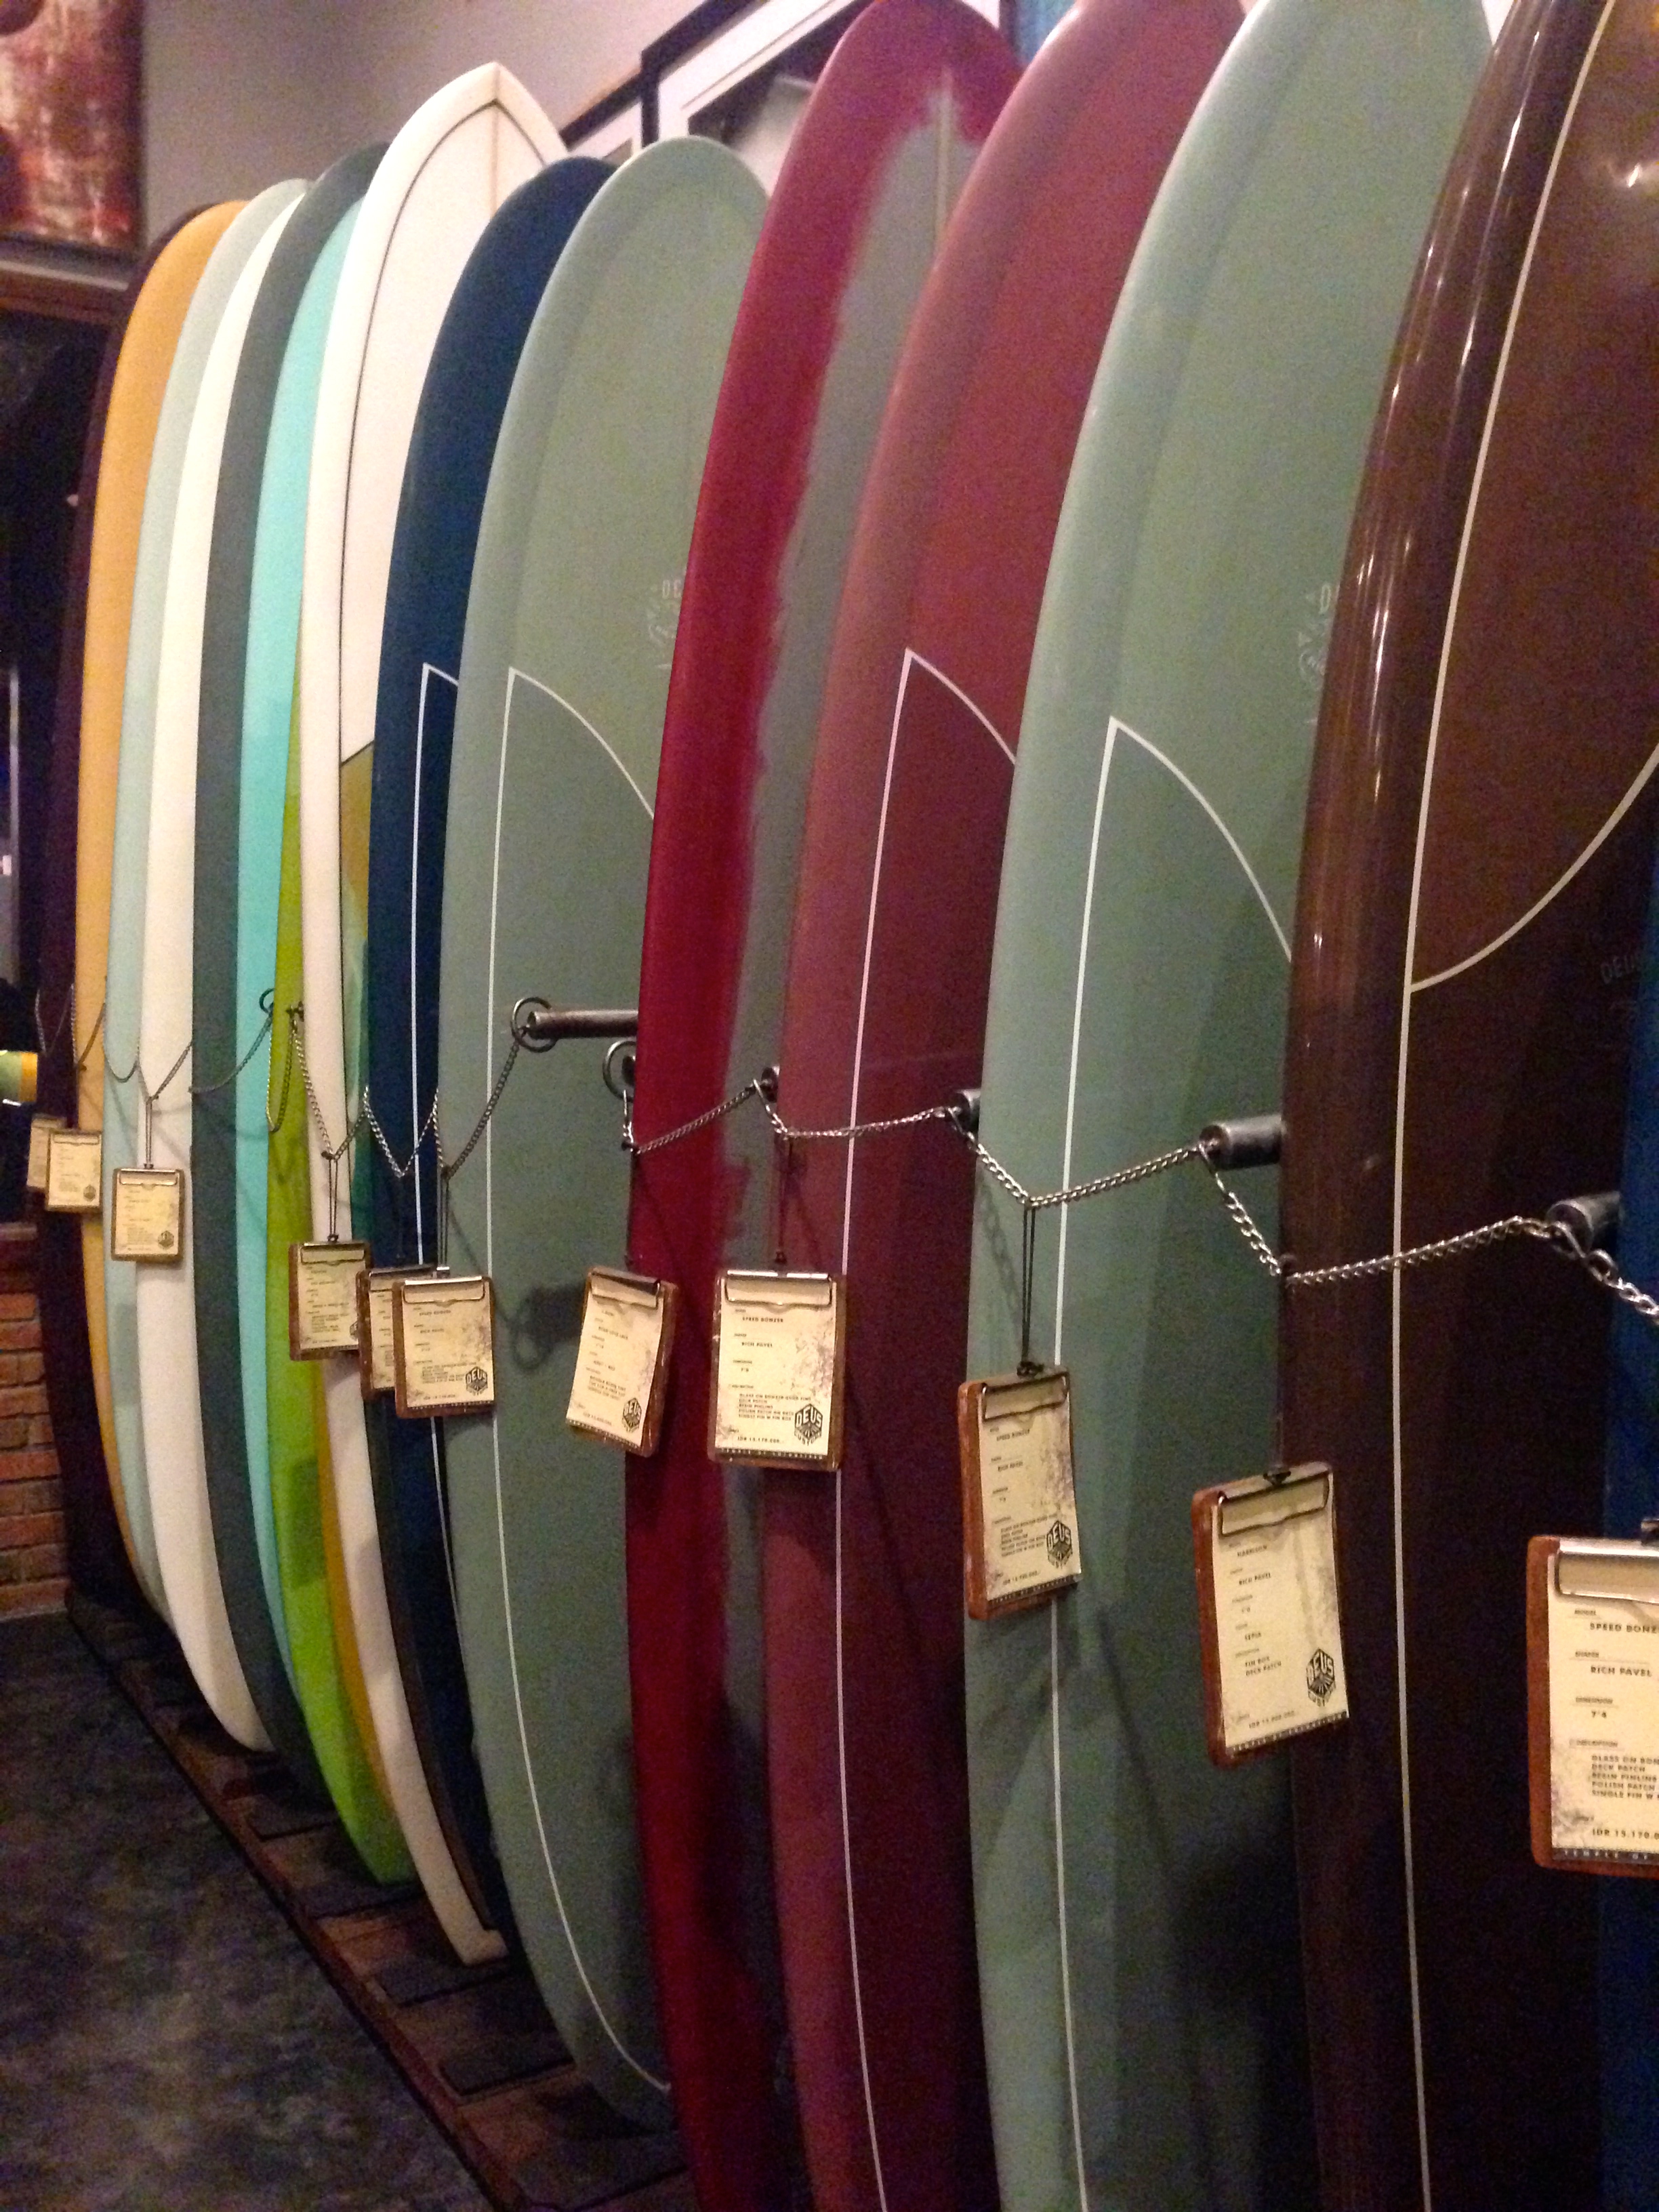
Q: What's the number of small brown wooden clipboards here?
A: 11